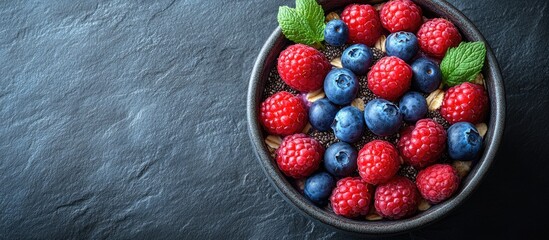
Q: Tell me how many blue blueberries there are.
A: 12